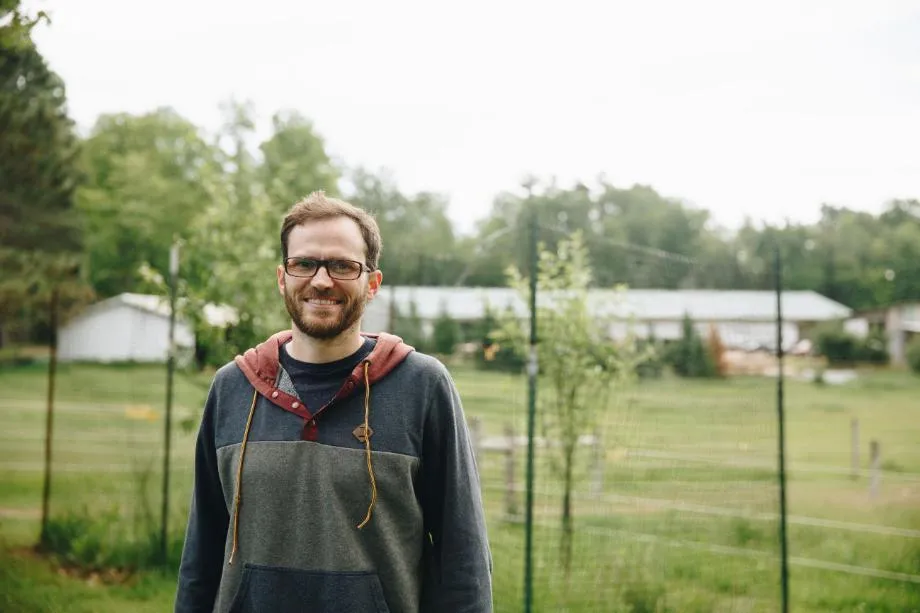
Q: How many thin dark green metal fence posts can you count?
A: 4